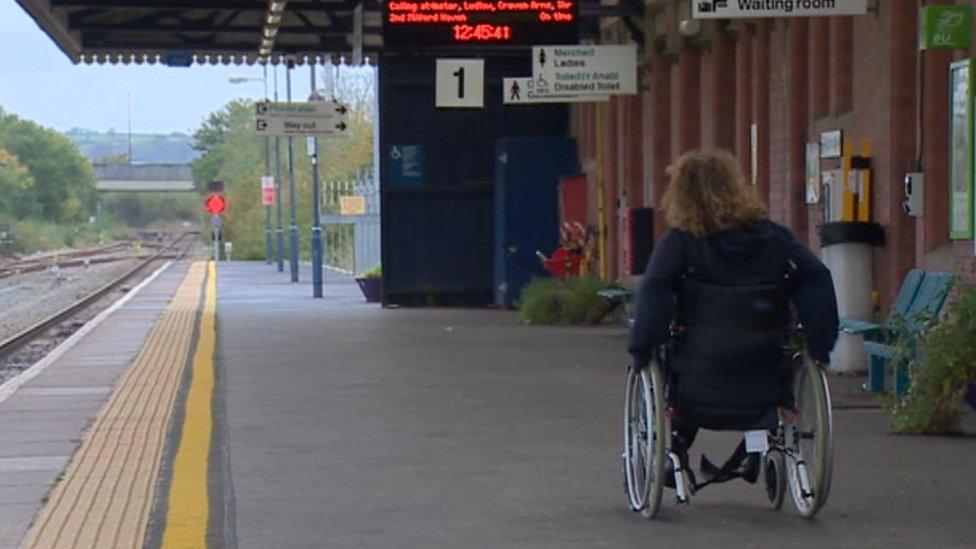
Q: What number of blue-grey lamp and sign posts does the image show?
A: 4